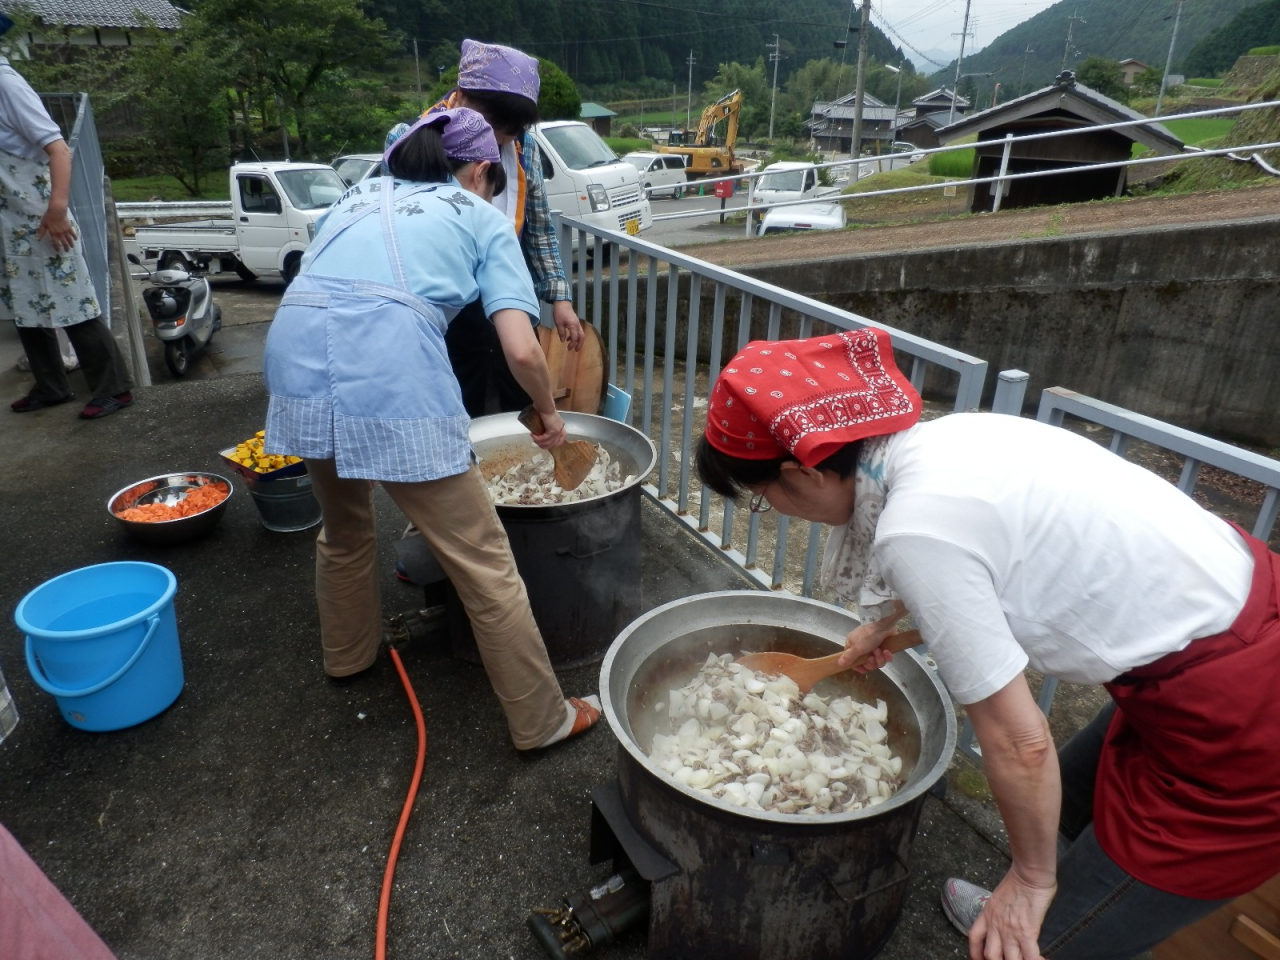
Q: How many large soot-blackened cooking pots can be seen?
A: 2